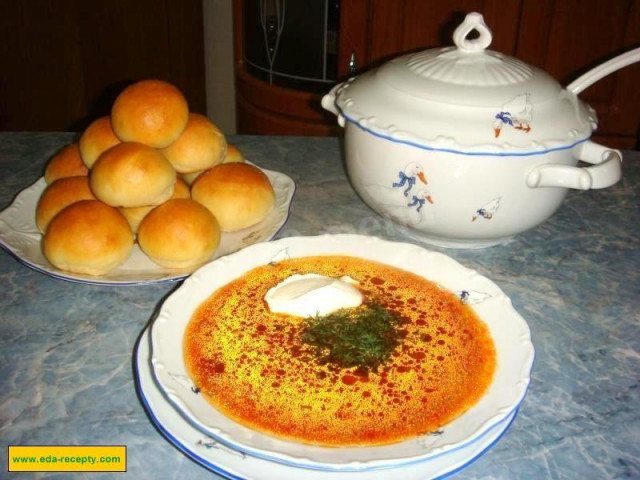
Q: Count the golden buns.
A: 11